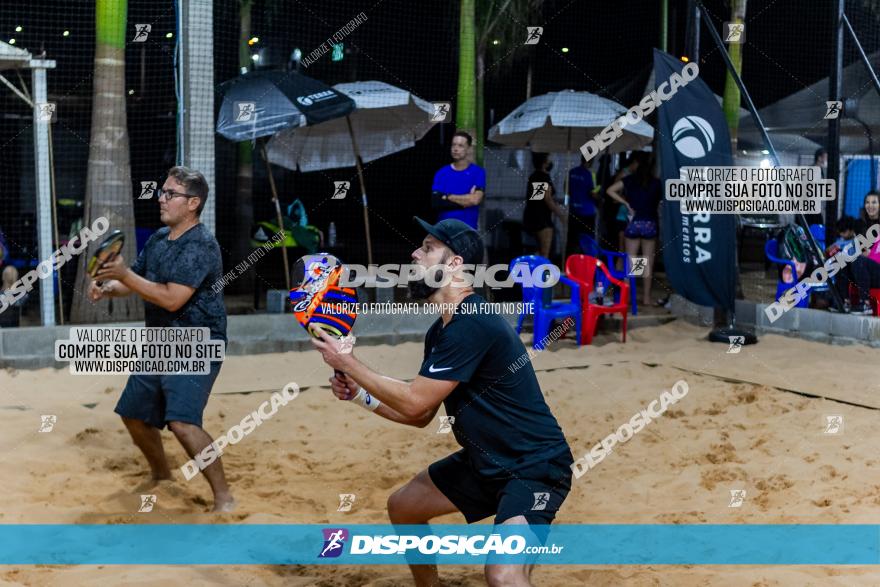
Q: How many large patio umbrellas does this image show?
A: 3